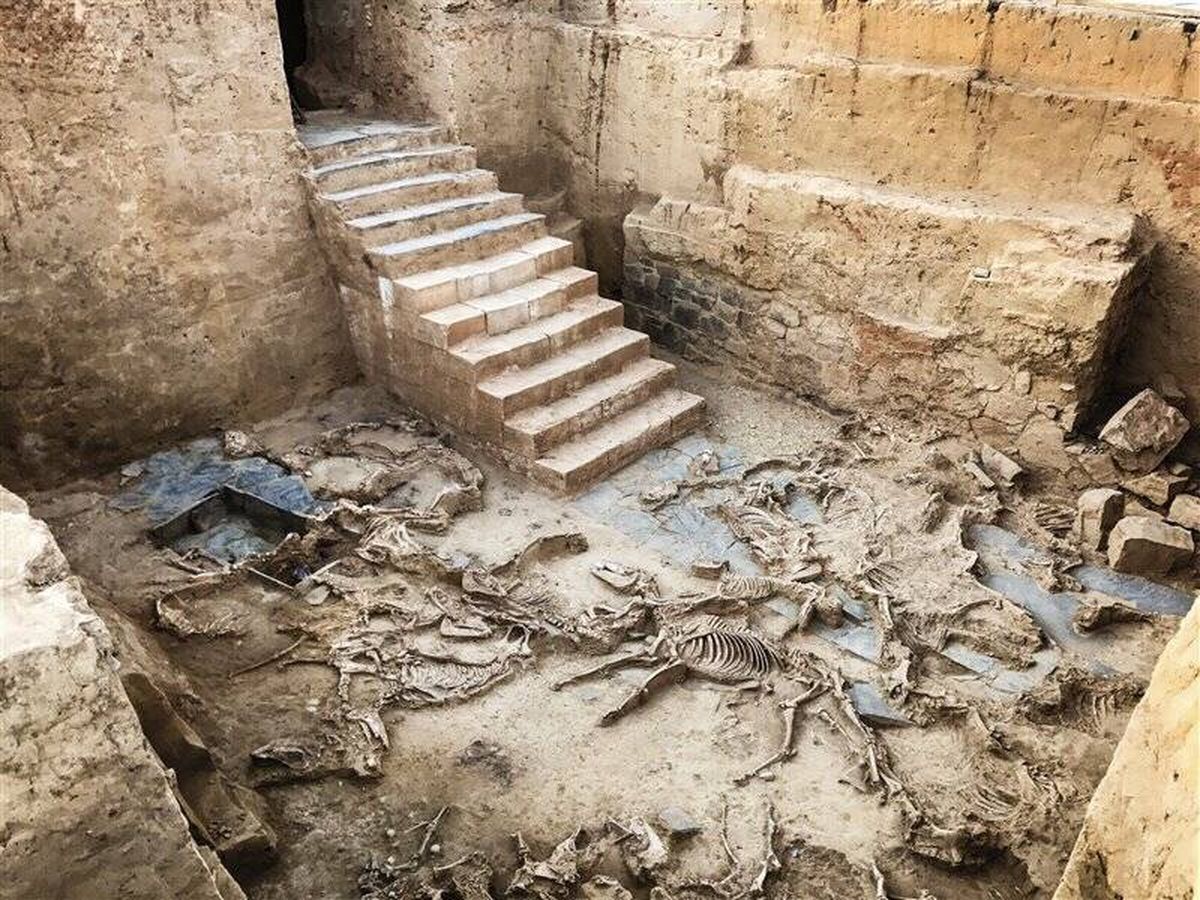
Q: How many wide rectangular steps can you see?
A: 11